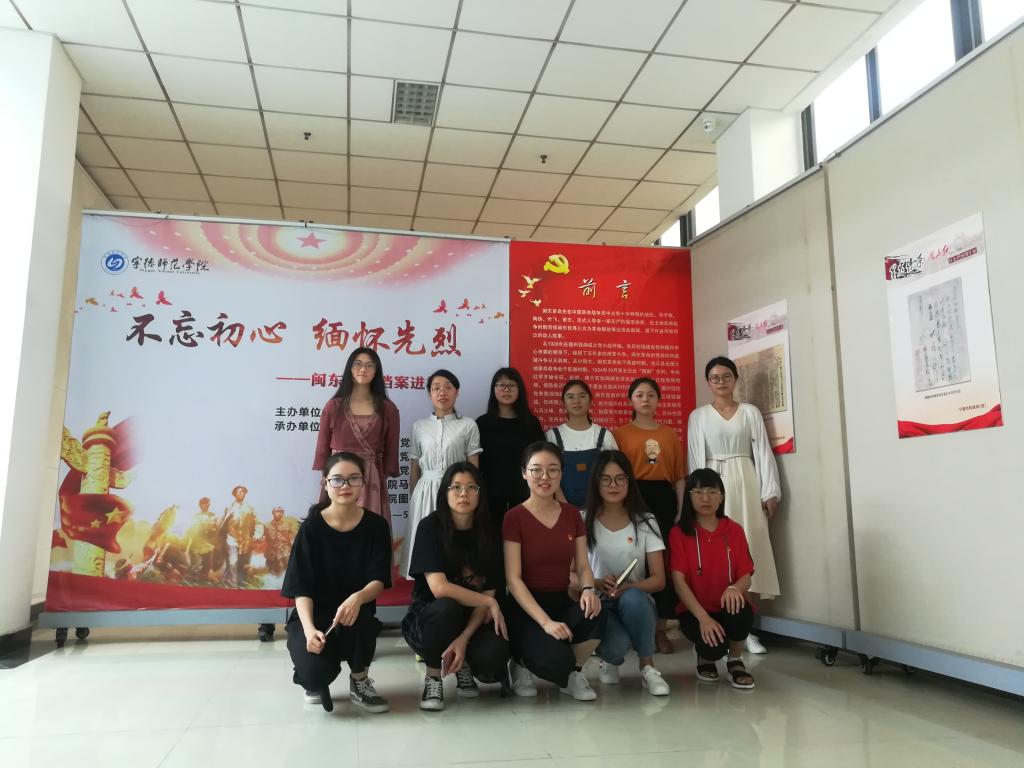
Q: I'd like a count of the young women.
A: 11